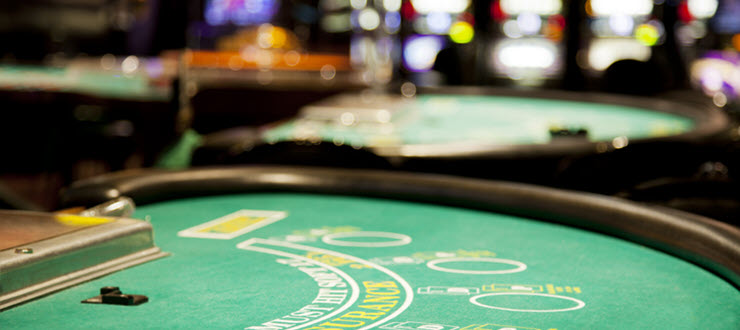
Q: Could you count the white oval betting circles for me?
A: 3